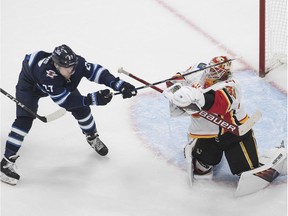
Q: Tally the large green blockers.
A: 0